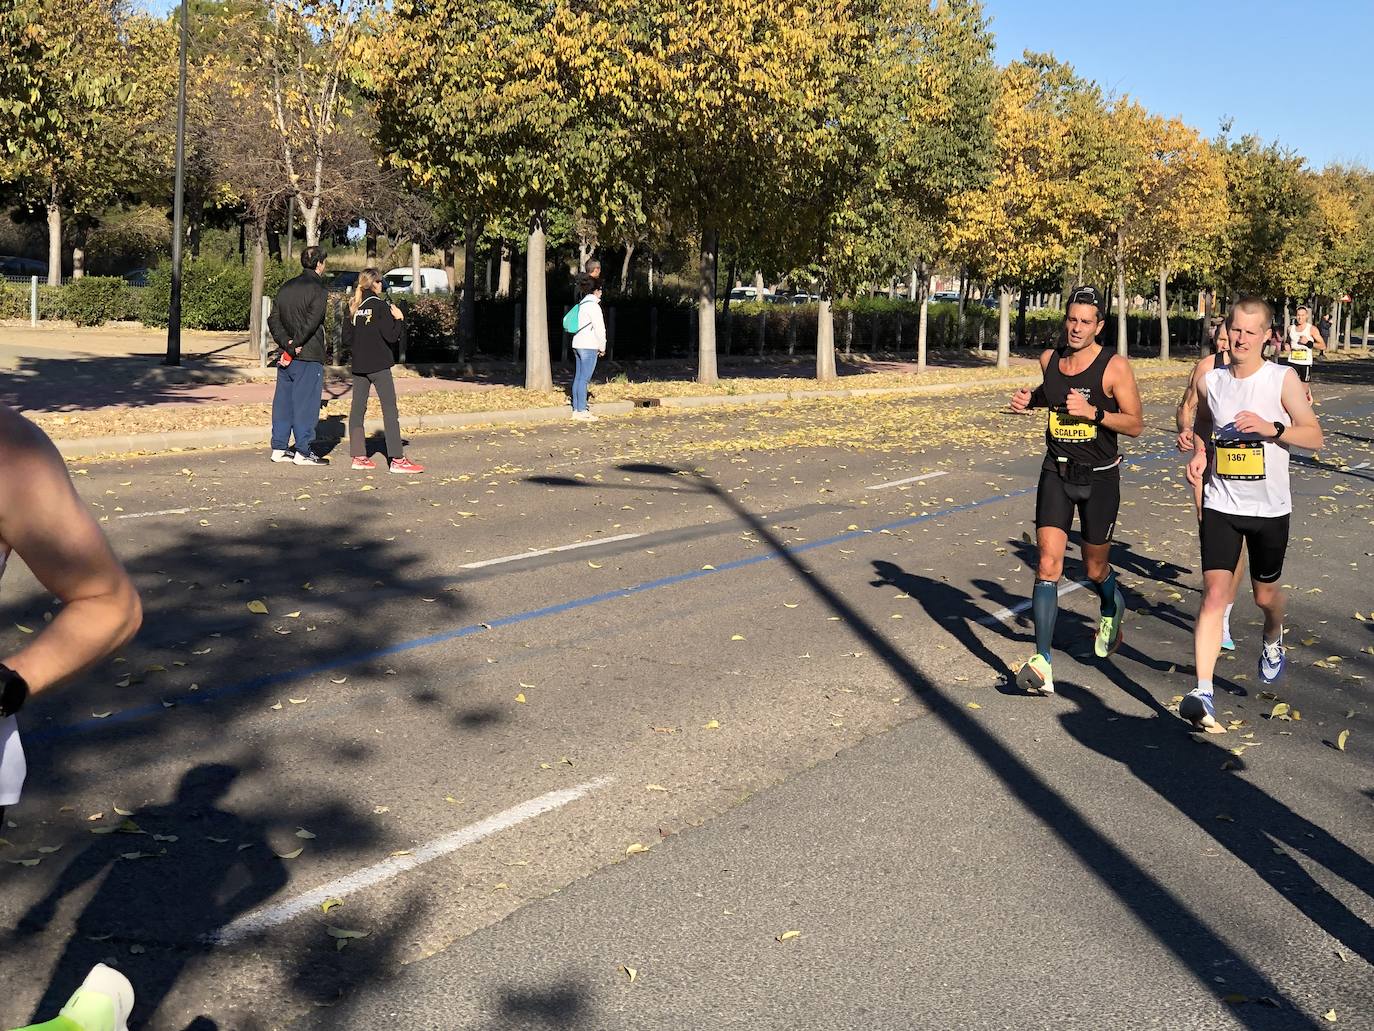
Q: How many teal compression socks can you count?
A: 2